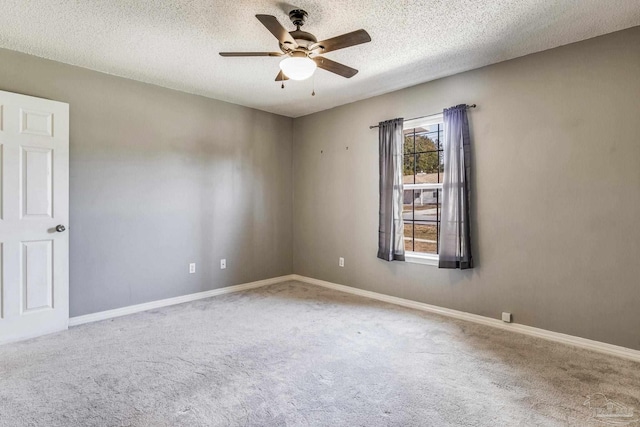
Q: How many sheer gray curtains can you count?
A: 2